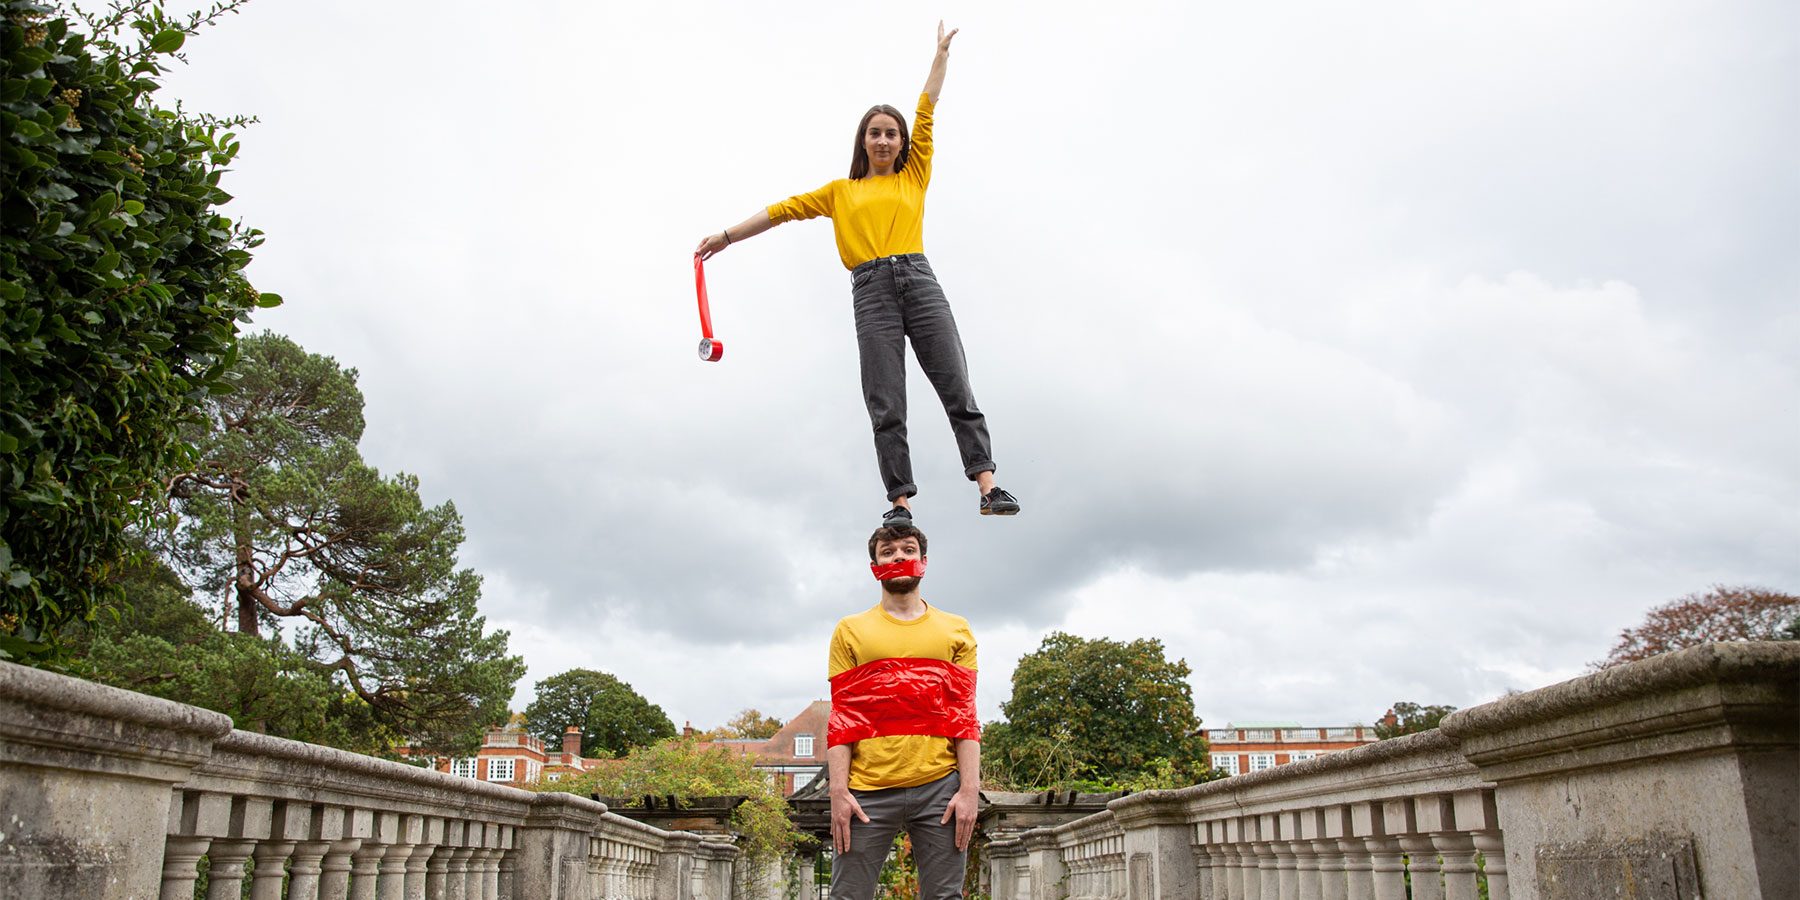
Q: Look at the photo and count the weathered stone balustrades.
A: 2